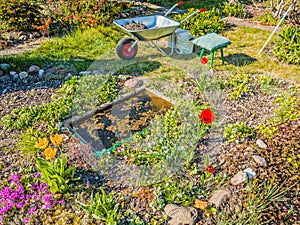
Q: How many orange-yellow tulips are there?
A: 3